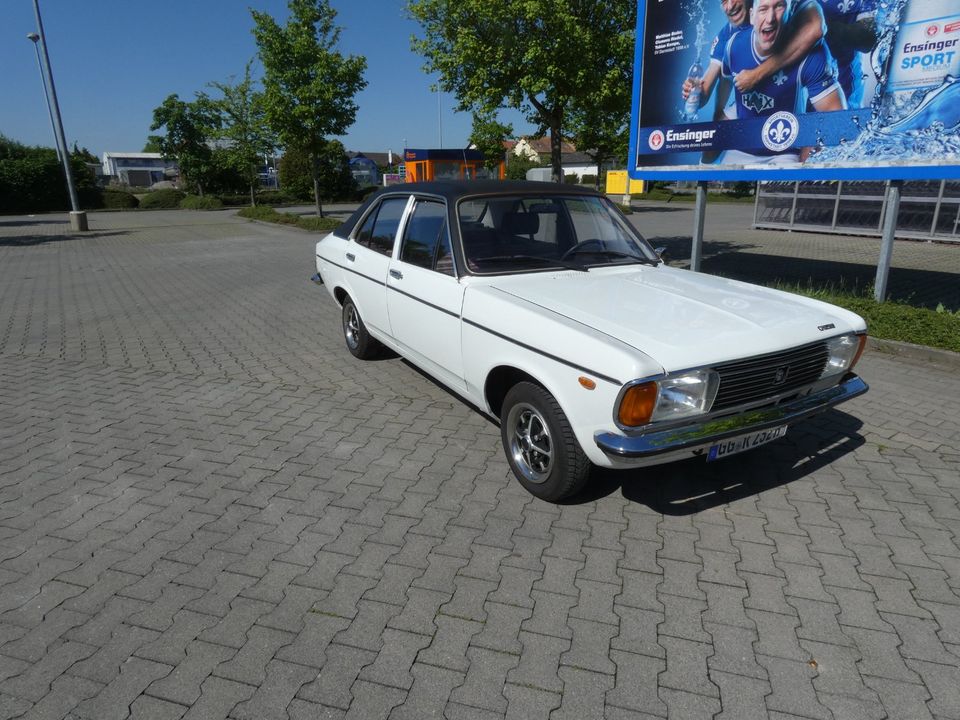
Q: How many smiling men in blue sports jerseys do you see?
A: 2